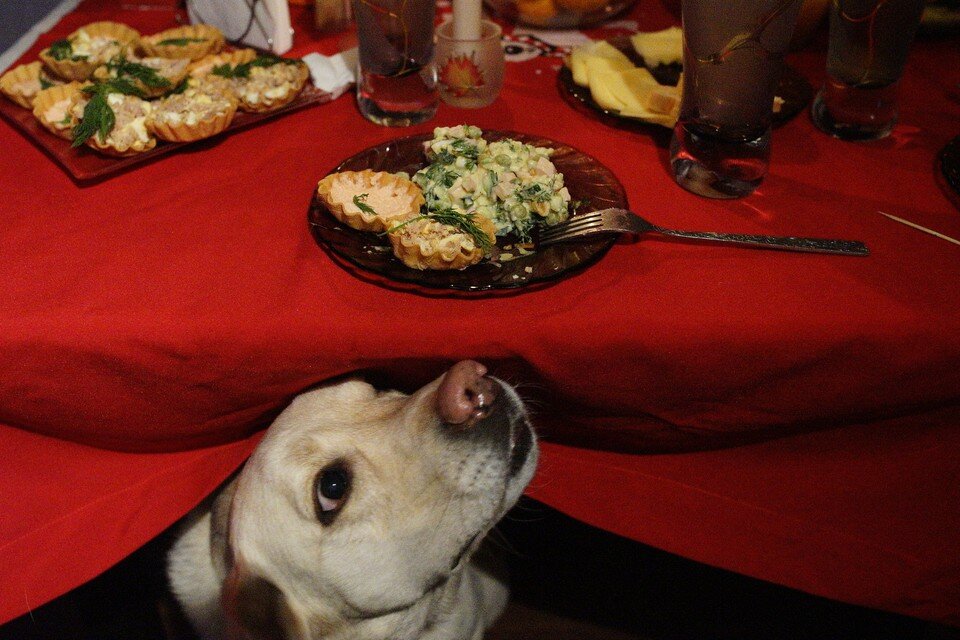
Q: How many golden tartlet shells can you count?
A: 11